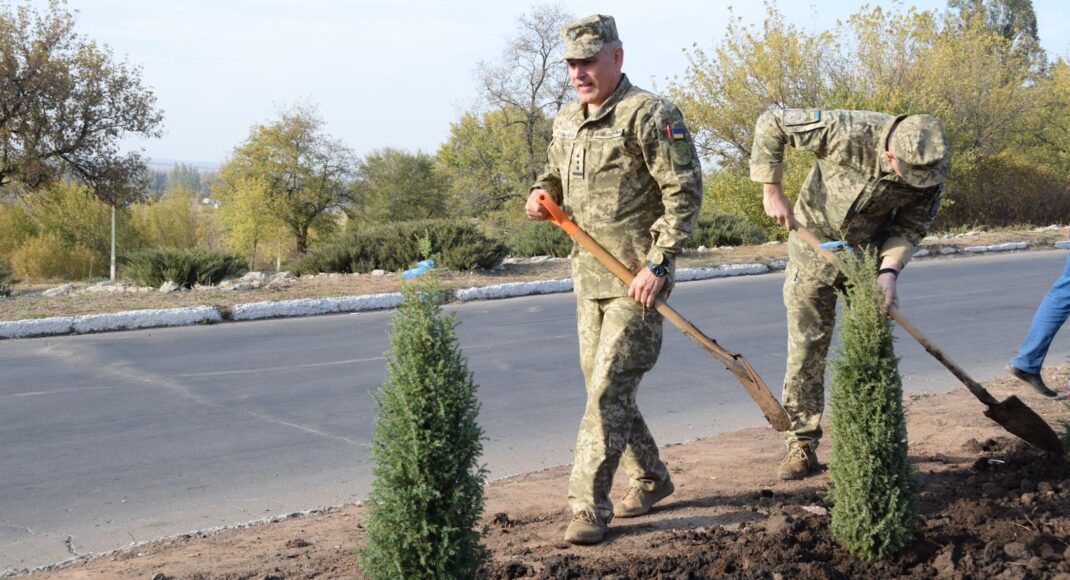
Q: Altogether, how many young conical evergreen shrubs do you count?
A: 2